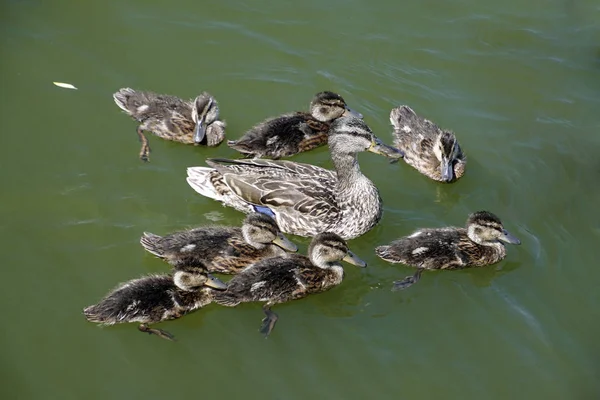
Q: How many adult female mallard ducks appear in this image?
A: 1